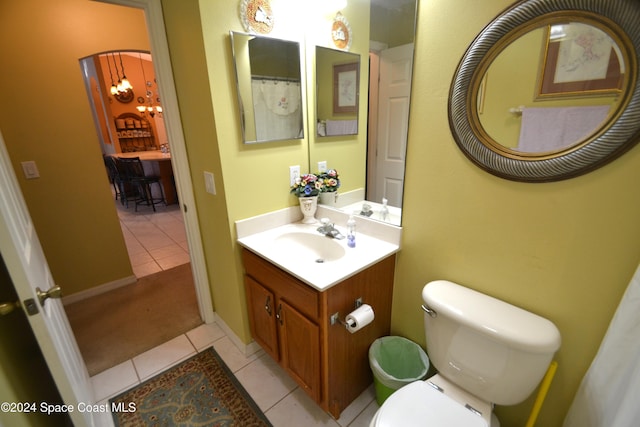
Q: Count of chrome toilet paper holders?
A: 1